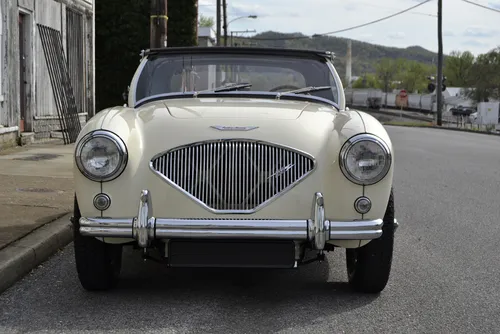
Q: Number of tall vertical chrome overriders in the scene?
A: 2